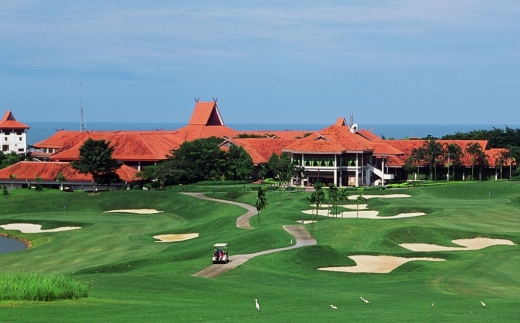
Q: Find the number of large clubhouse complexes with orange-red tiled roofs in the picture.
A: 1